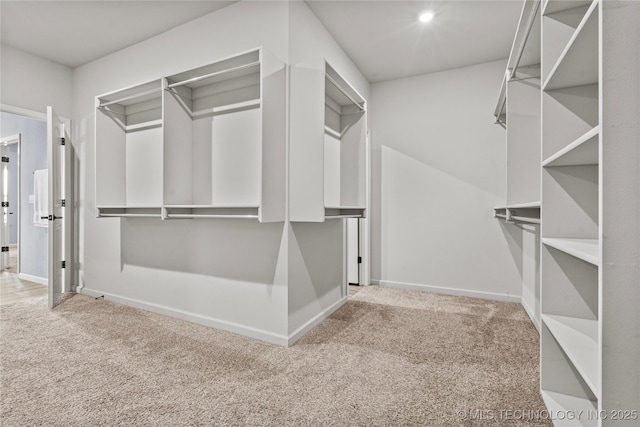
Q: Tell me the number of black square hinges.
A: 7